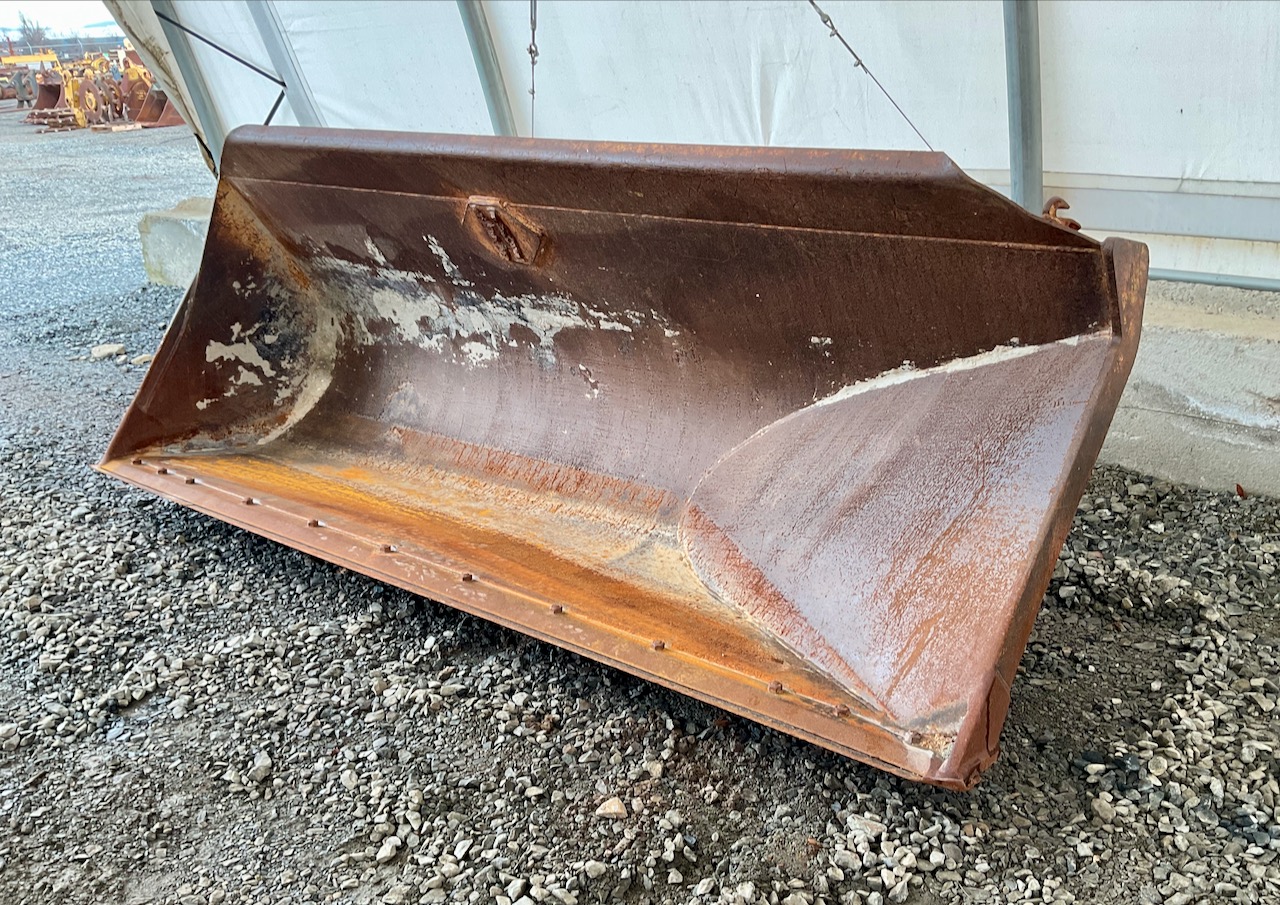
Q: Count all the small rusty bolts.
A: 12